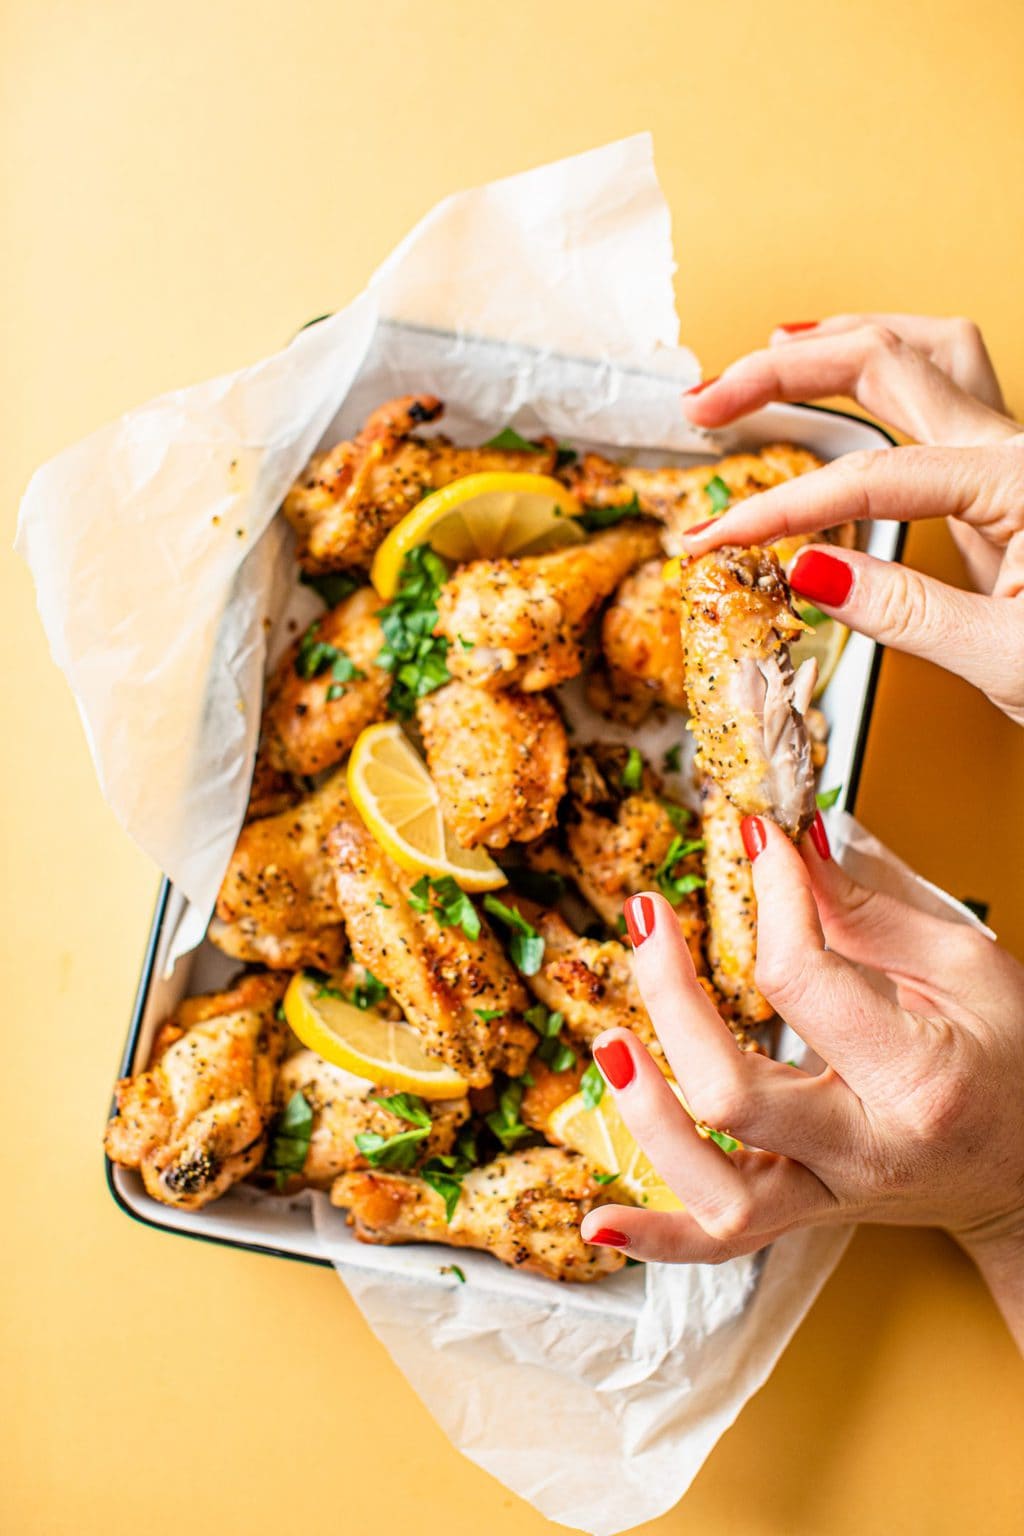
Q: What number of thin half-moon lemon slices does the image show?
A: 5